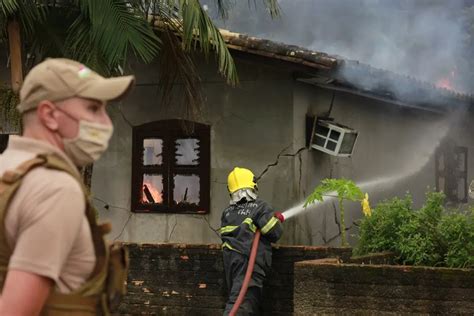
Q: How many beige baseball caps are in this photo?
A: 1